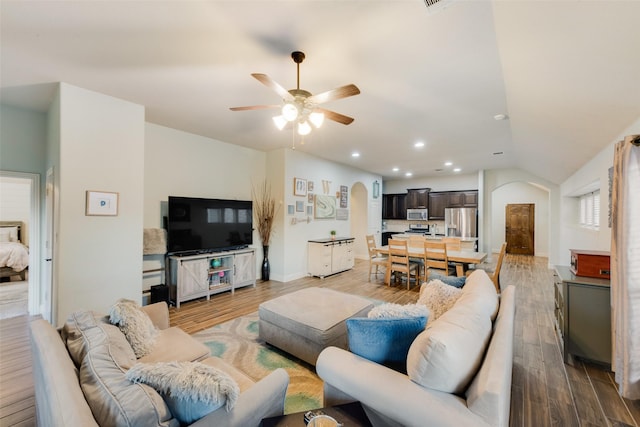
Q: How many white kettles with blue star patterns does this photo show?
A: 0